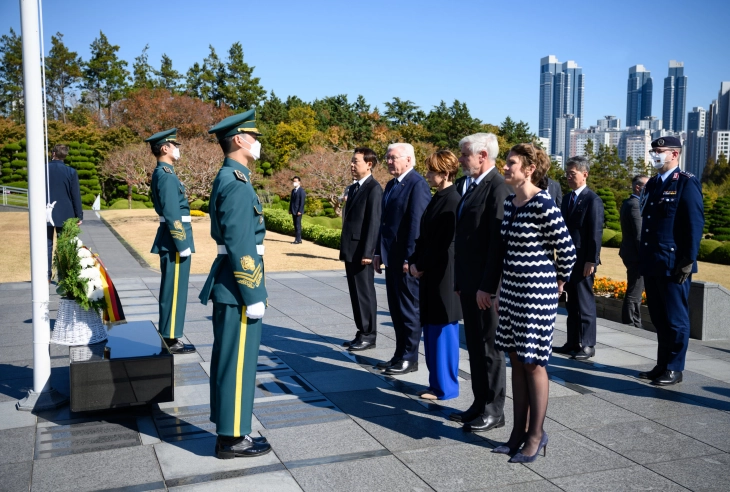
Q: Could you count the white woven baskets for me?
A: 1